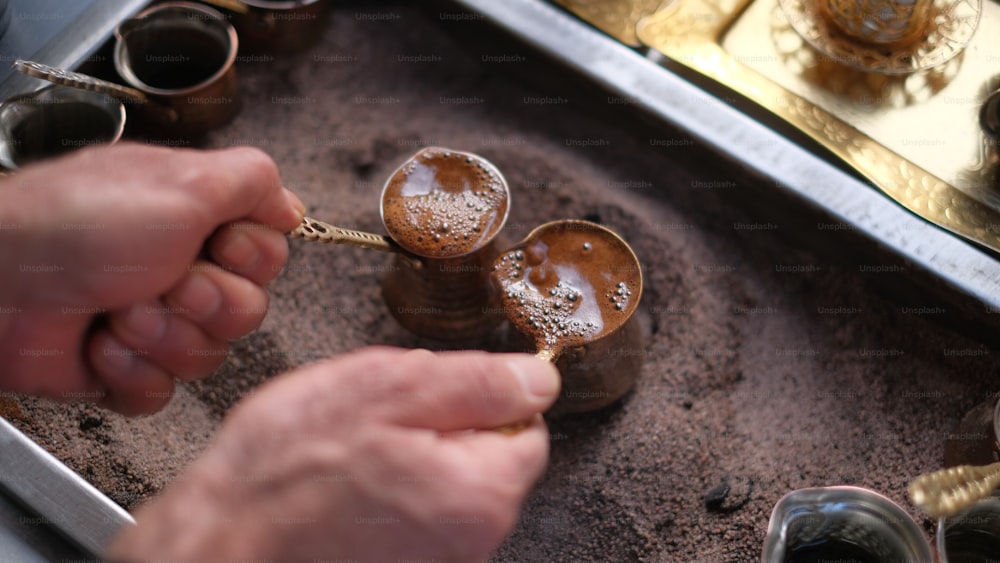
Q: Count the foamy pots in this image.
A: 2